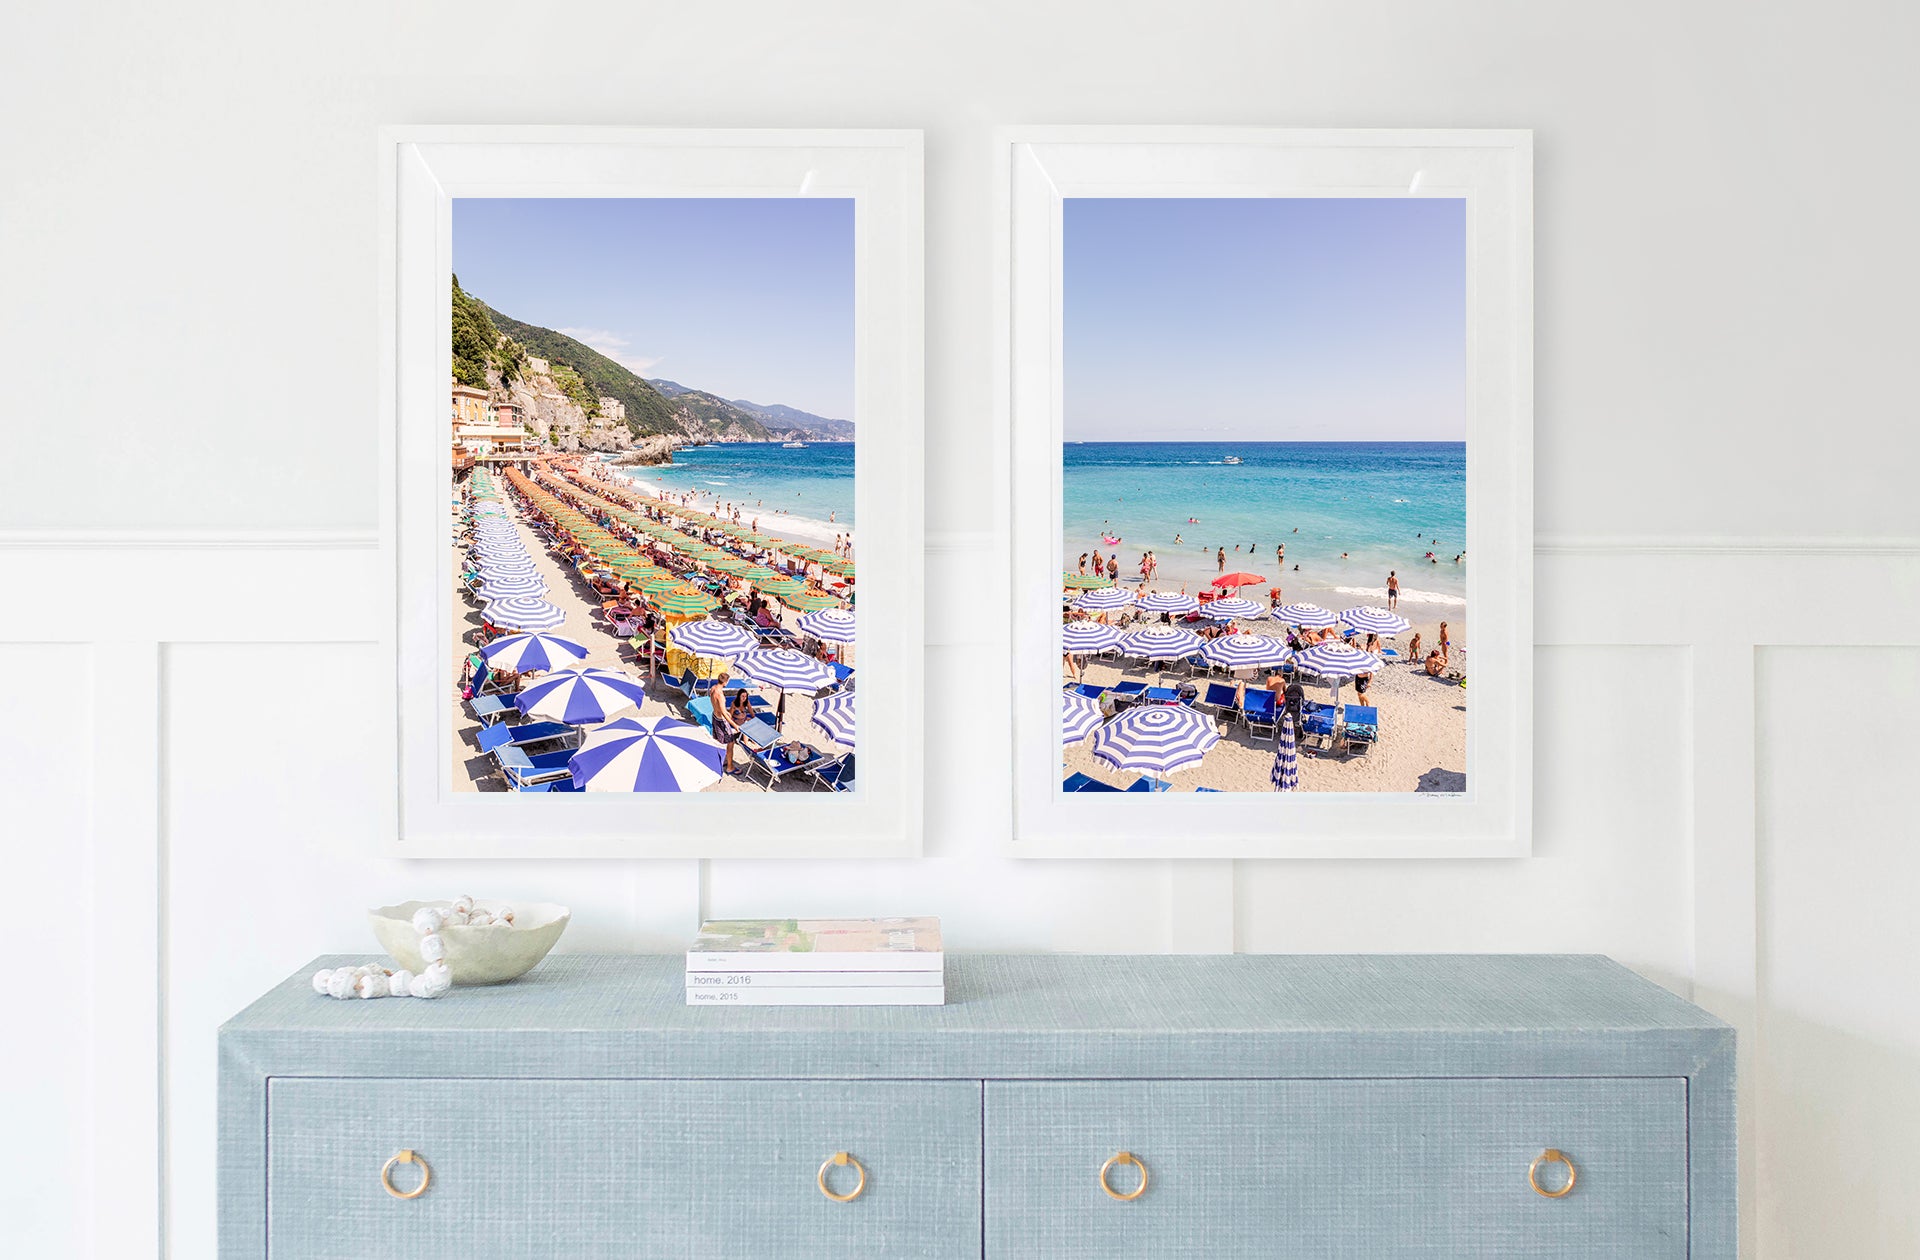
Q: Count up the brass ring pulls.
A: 4